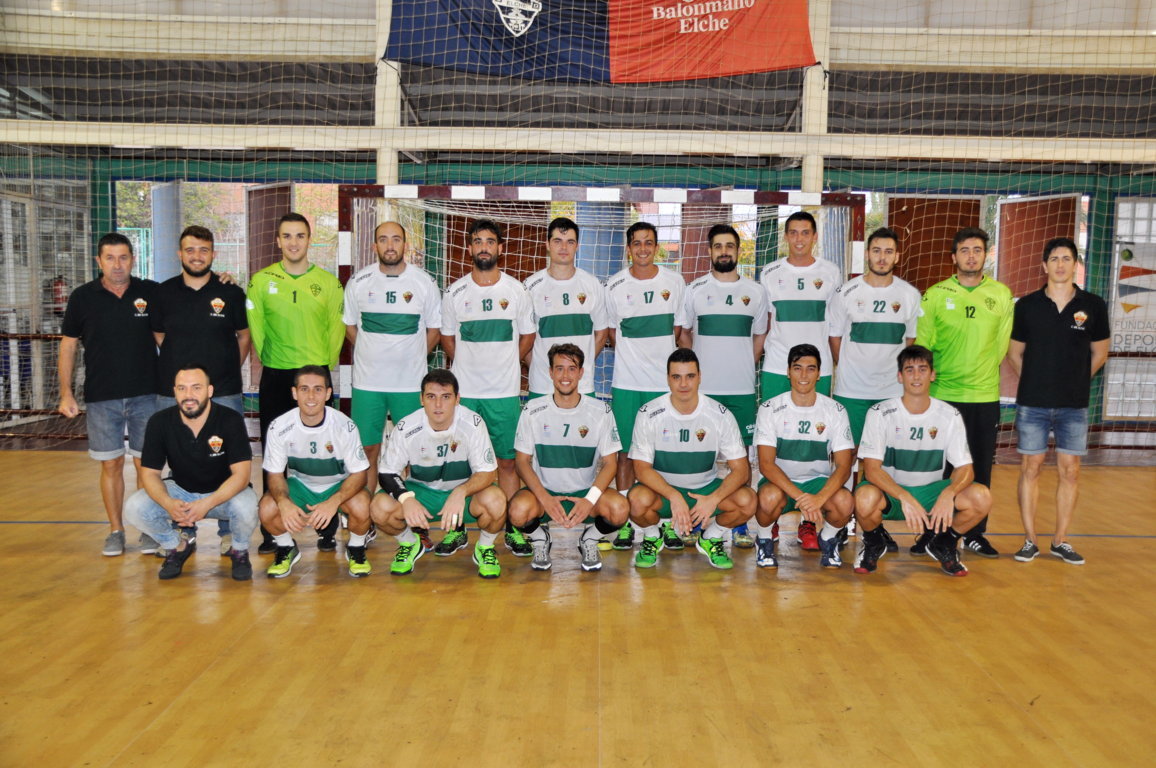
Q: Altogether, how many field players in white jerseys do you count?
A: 13